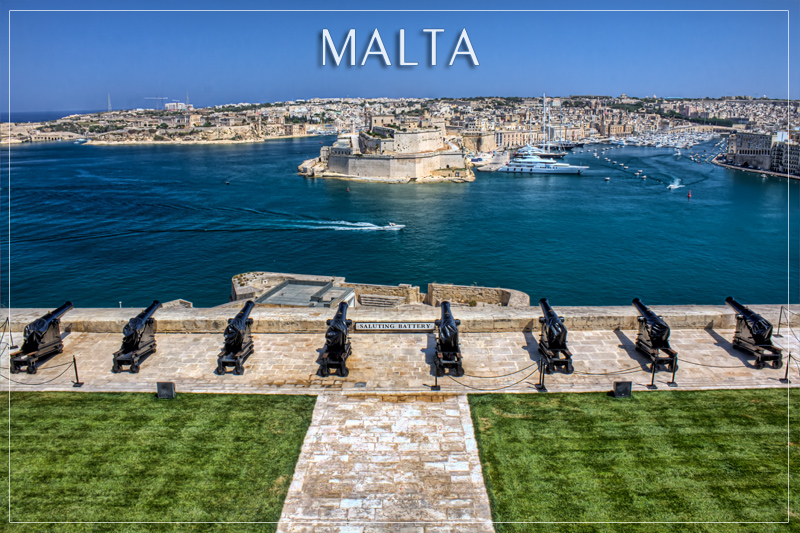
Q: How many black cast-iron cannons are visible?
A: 8